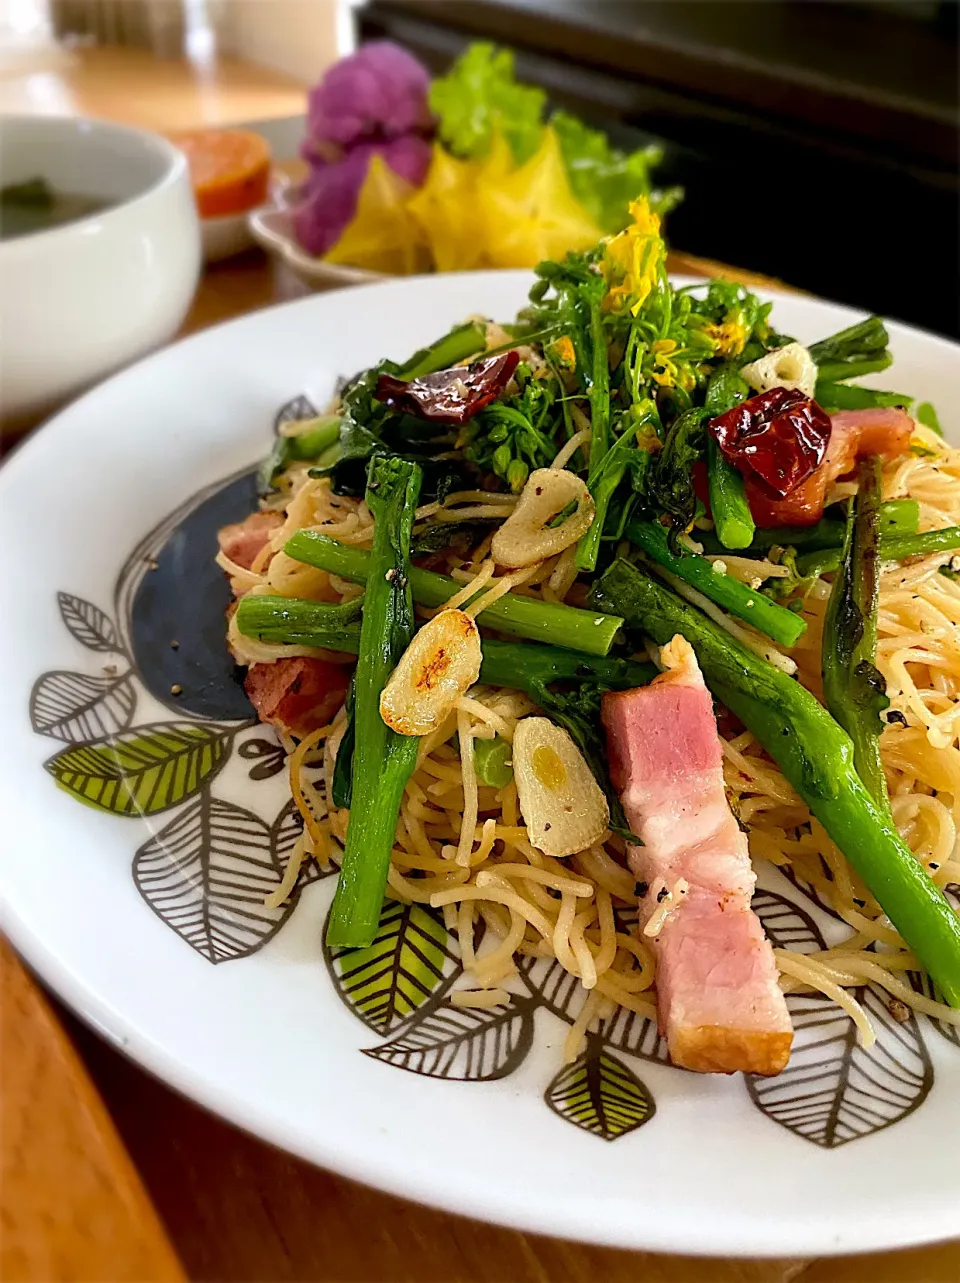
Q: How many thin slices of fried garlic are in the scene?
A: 4